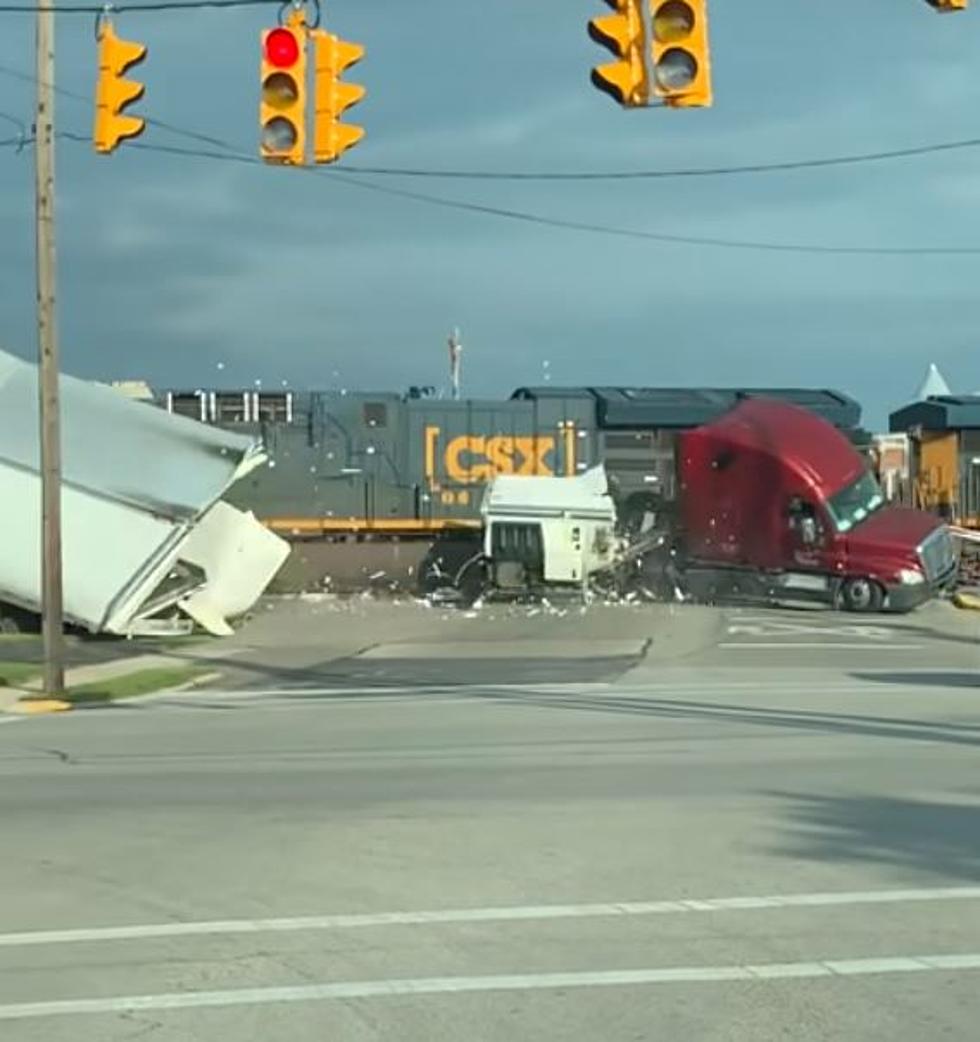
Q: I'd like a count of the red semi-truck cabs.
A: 1